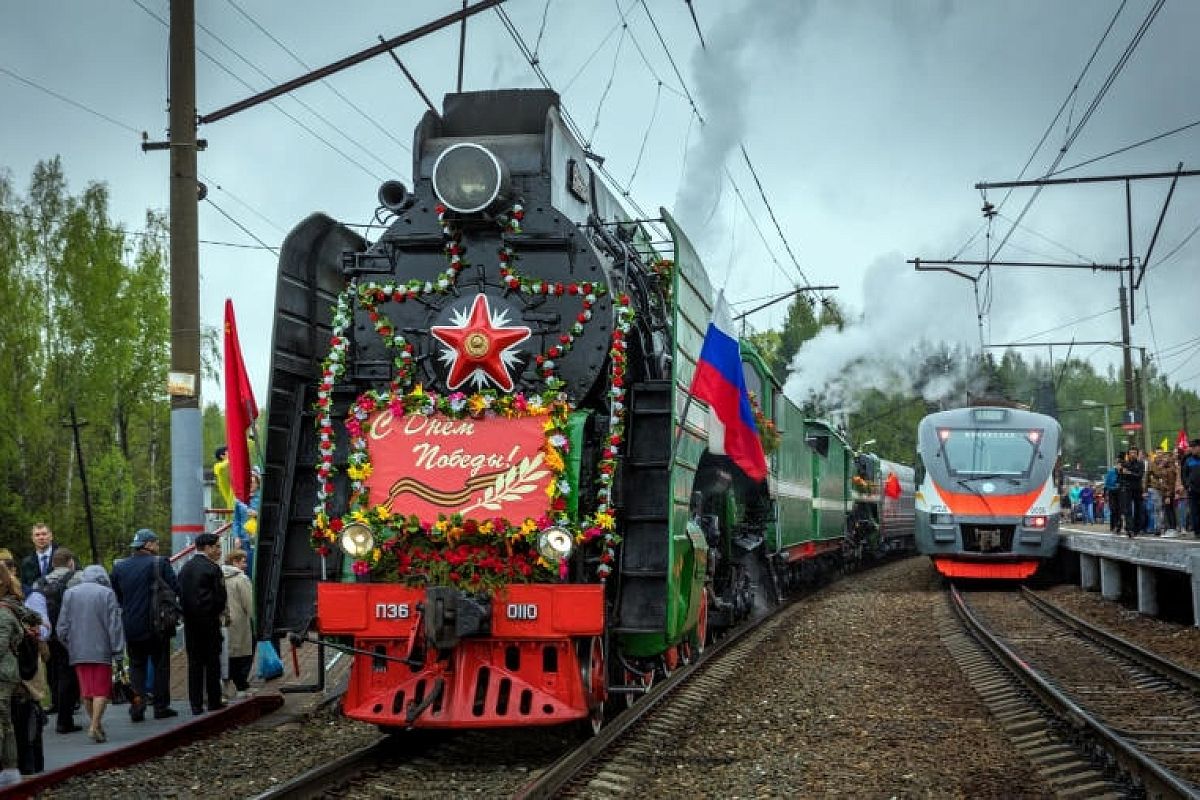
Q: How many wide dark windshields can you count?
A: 1